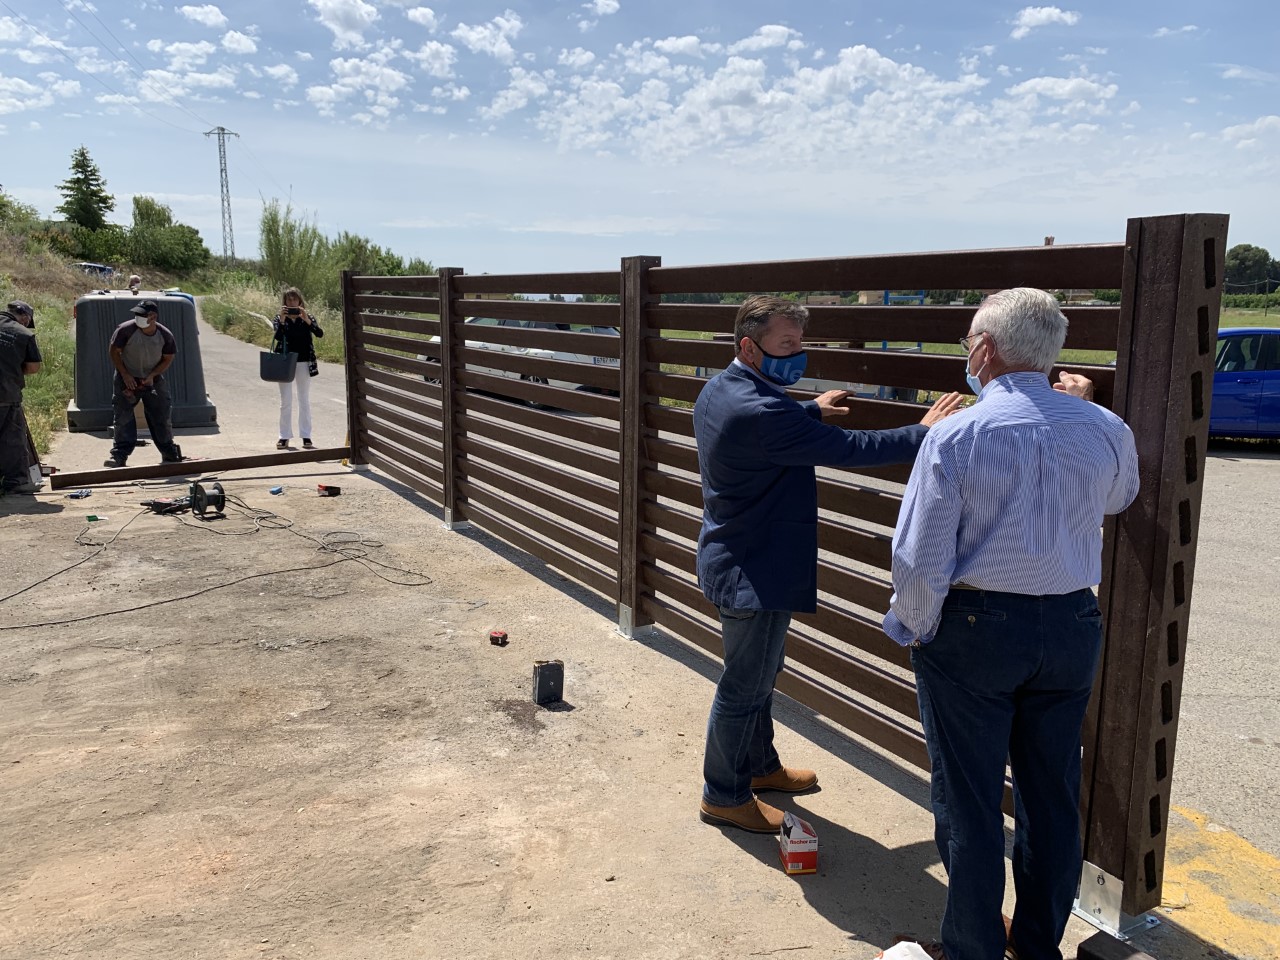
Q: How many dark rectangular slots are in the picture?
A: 11